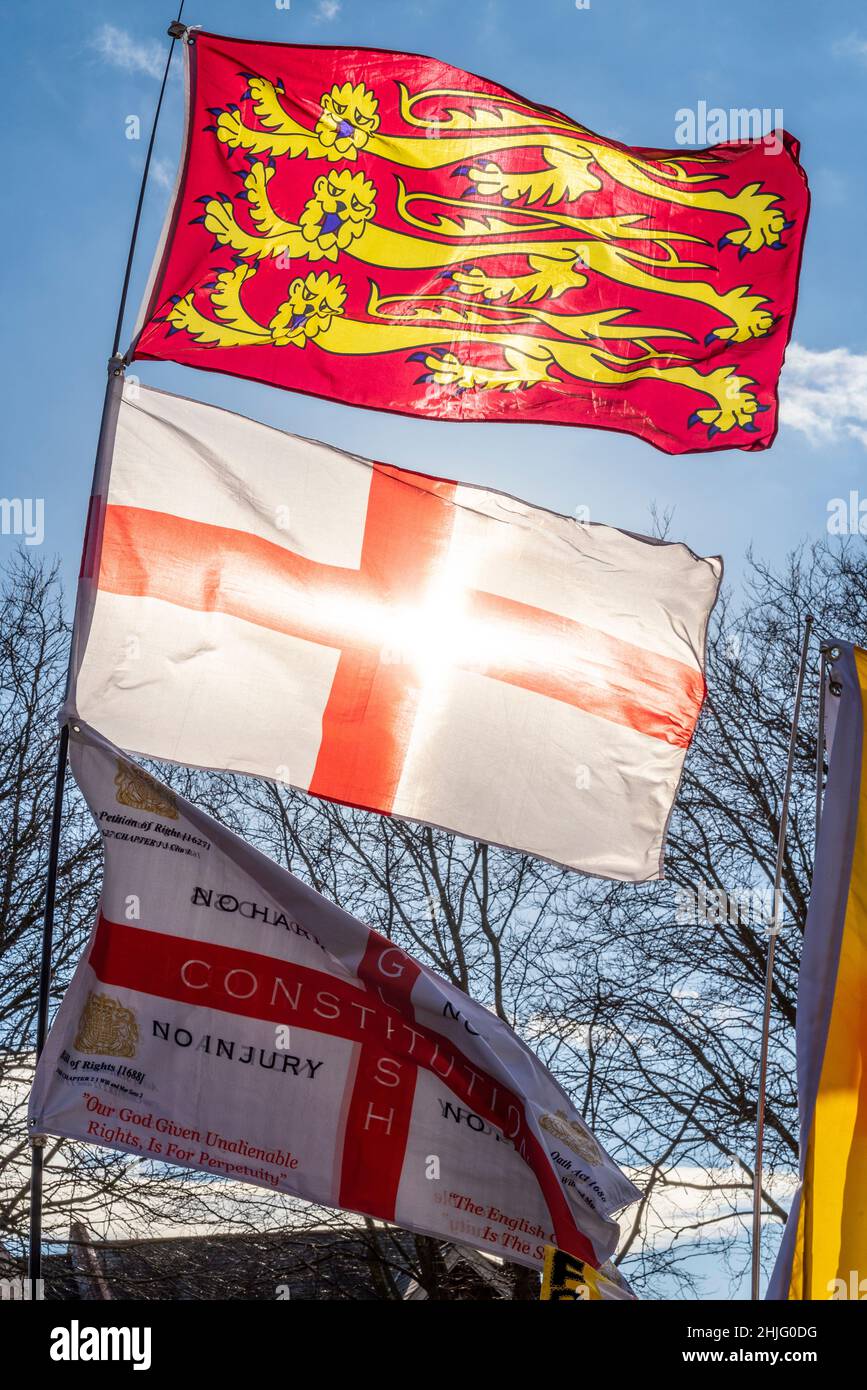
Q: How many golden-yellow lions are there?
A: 3